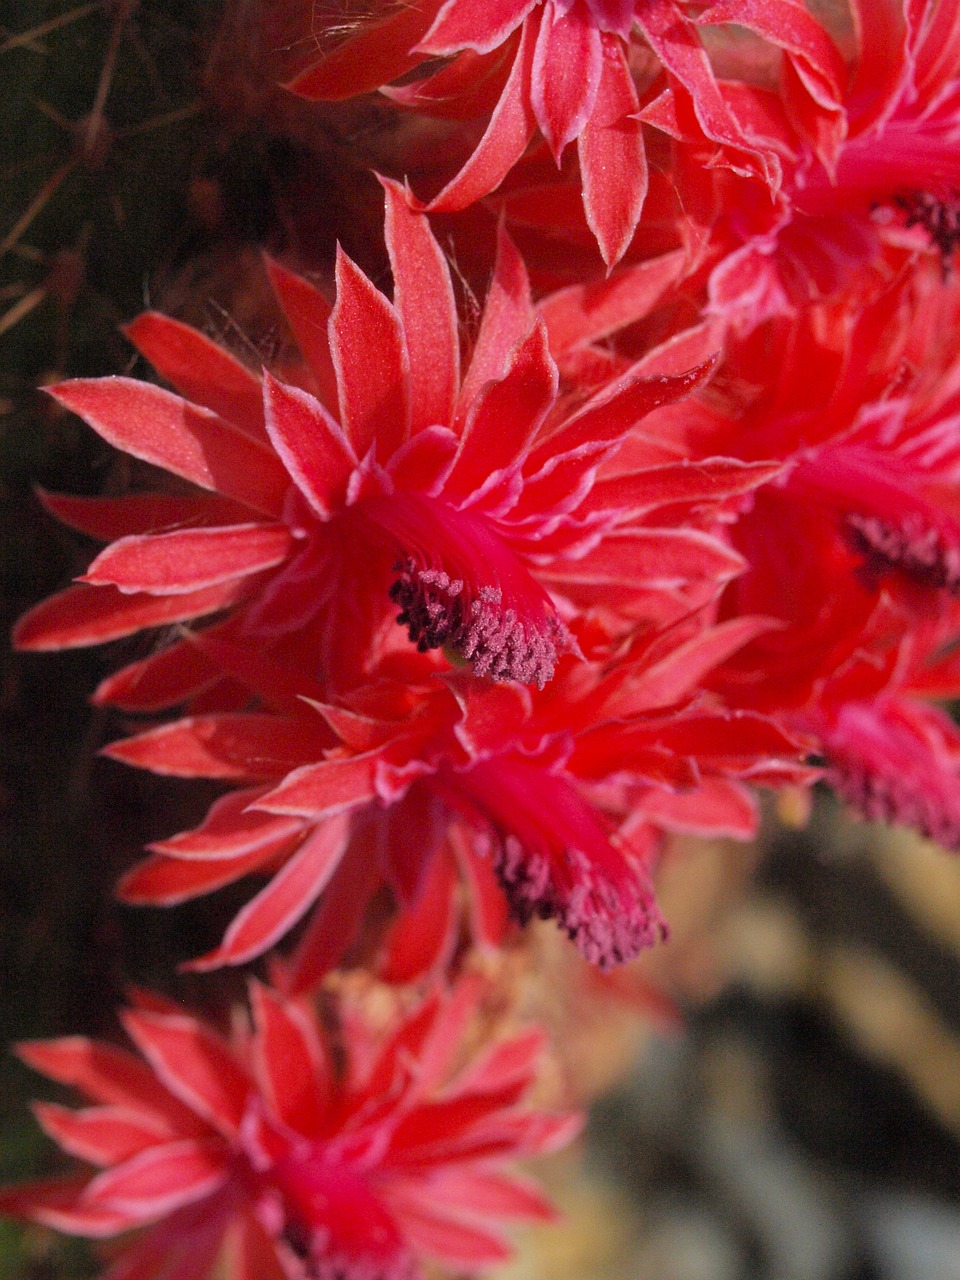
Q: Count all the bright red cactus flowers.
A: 7